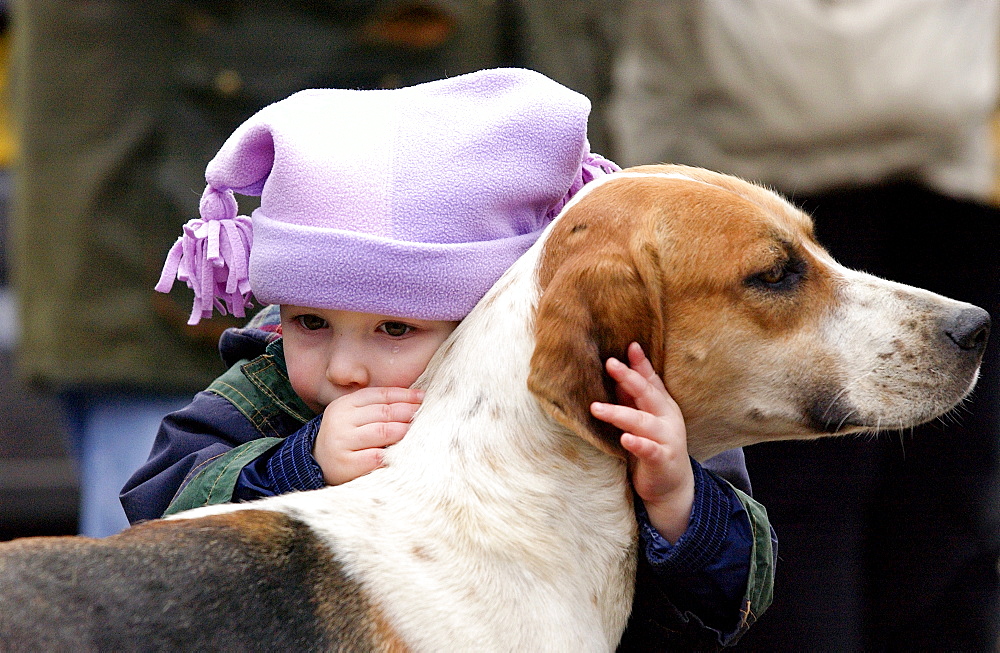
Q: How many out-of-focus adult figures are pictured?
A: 2